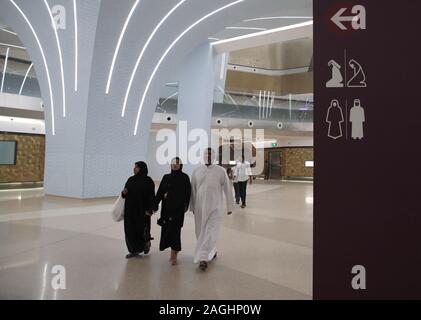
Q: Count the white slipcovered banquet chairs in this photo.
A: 0